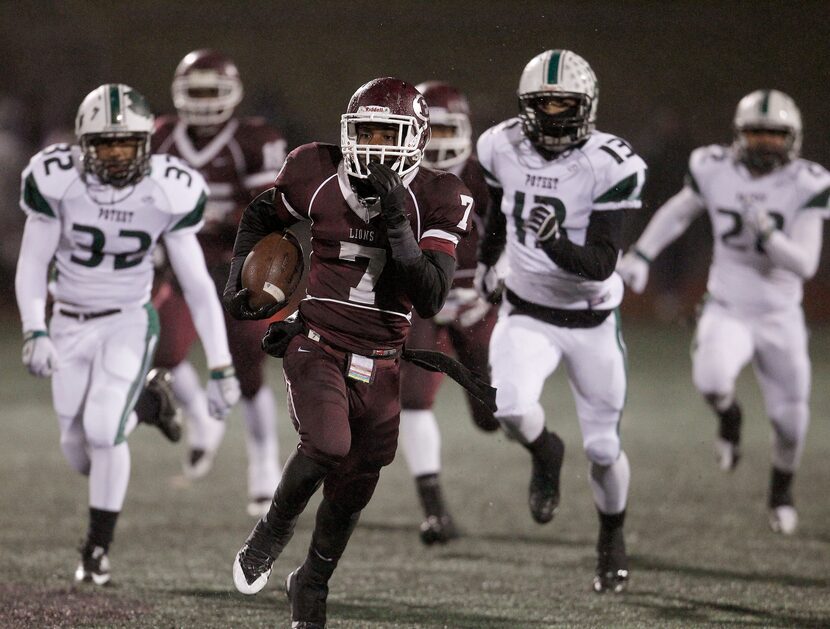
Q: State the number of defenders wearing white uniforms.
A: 3